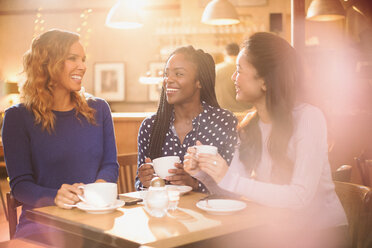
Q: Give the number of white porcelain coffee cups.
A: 3